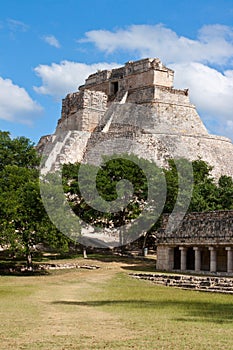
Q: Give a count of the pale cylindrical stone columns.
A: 4